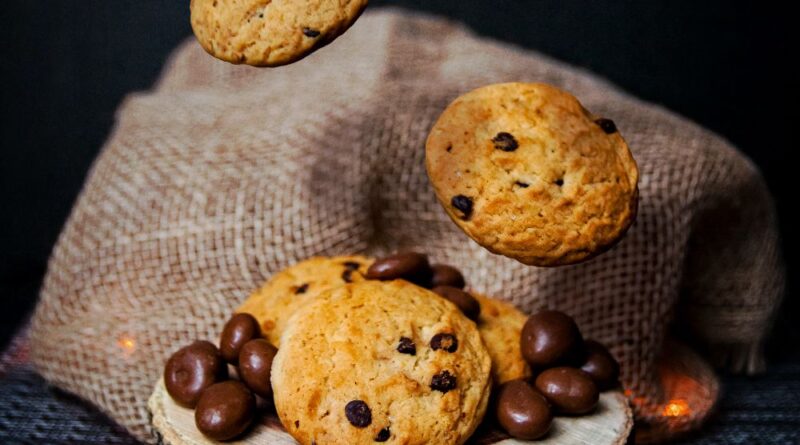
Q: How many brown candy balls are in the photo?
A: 11